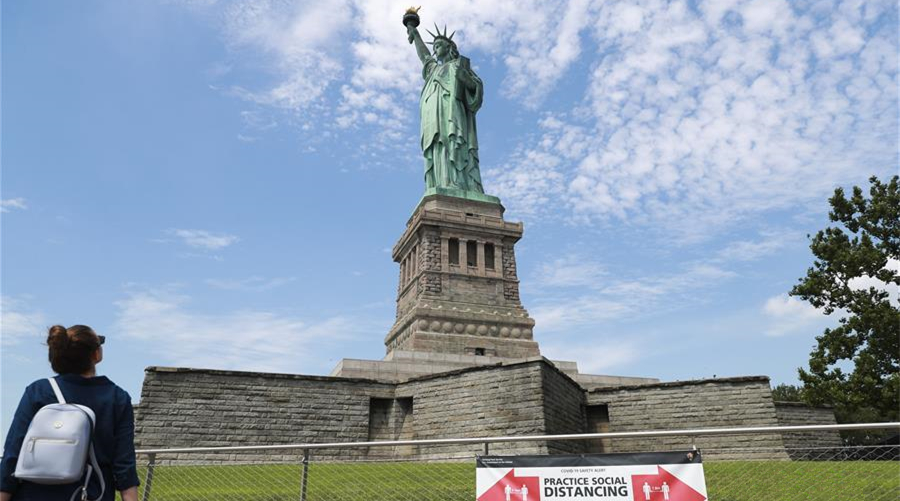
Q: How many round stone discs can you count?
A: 10